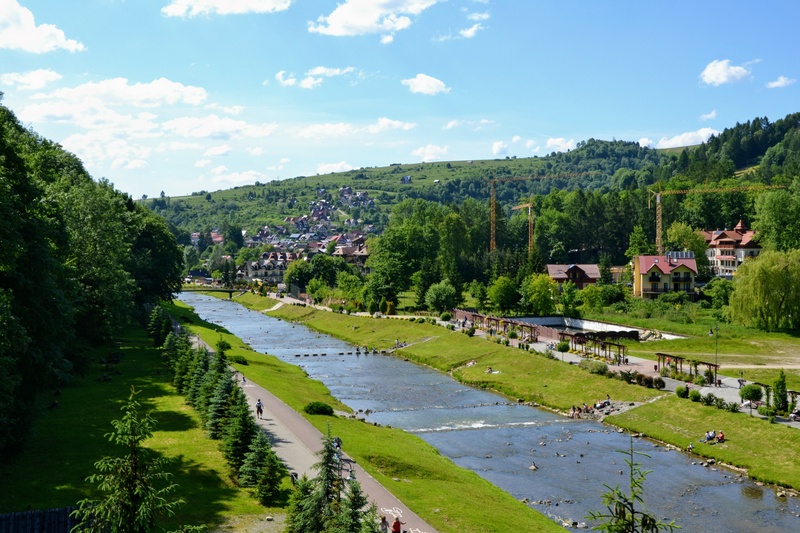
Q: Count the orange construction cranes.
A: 3